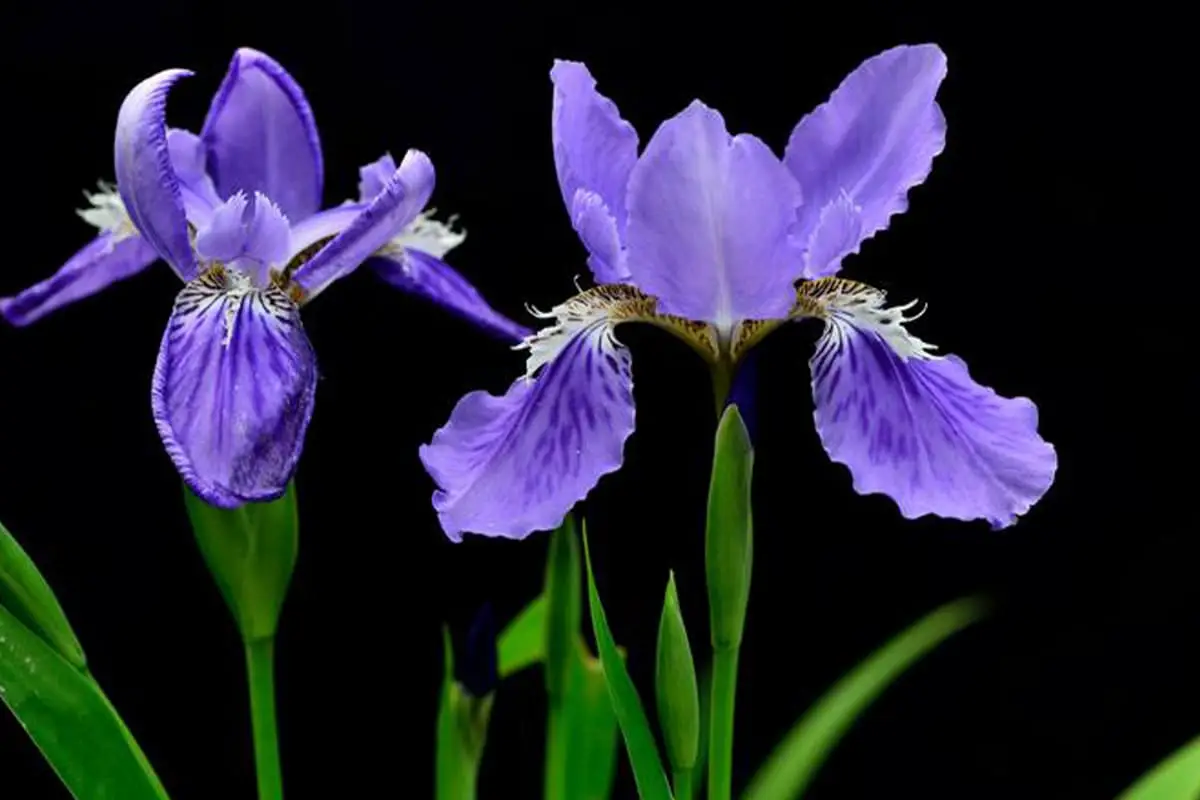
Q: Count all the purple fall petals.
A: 5